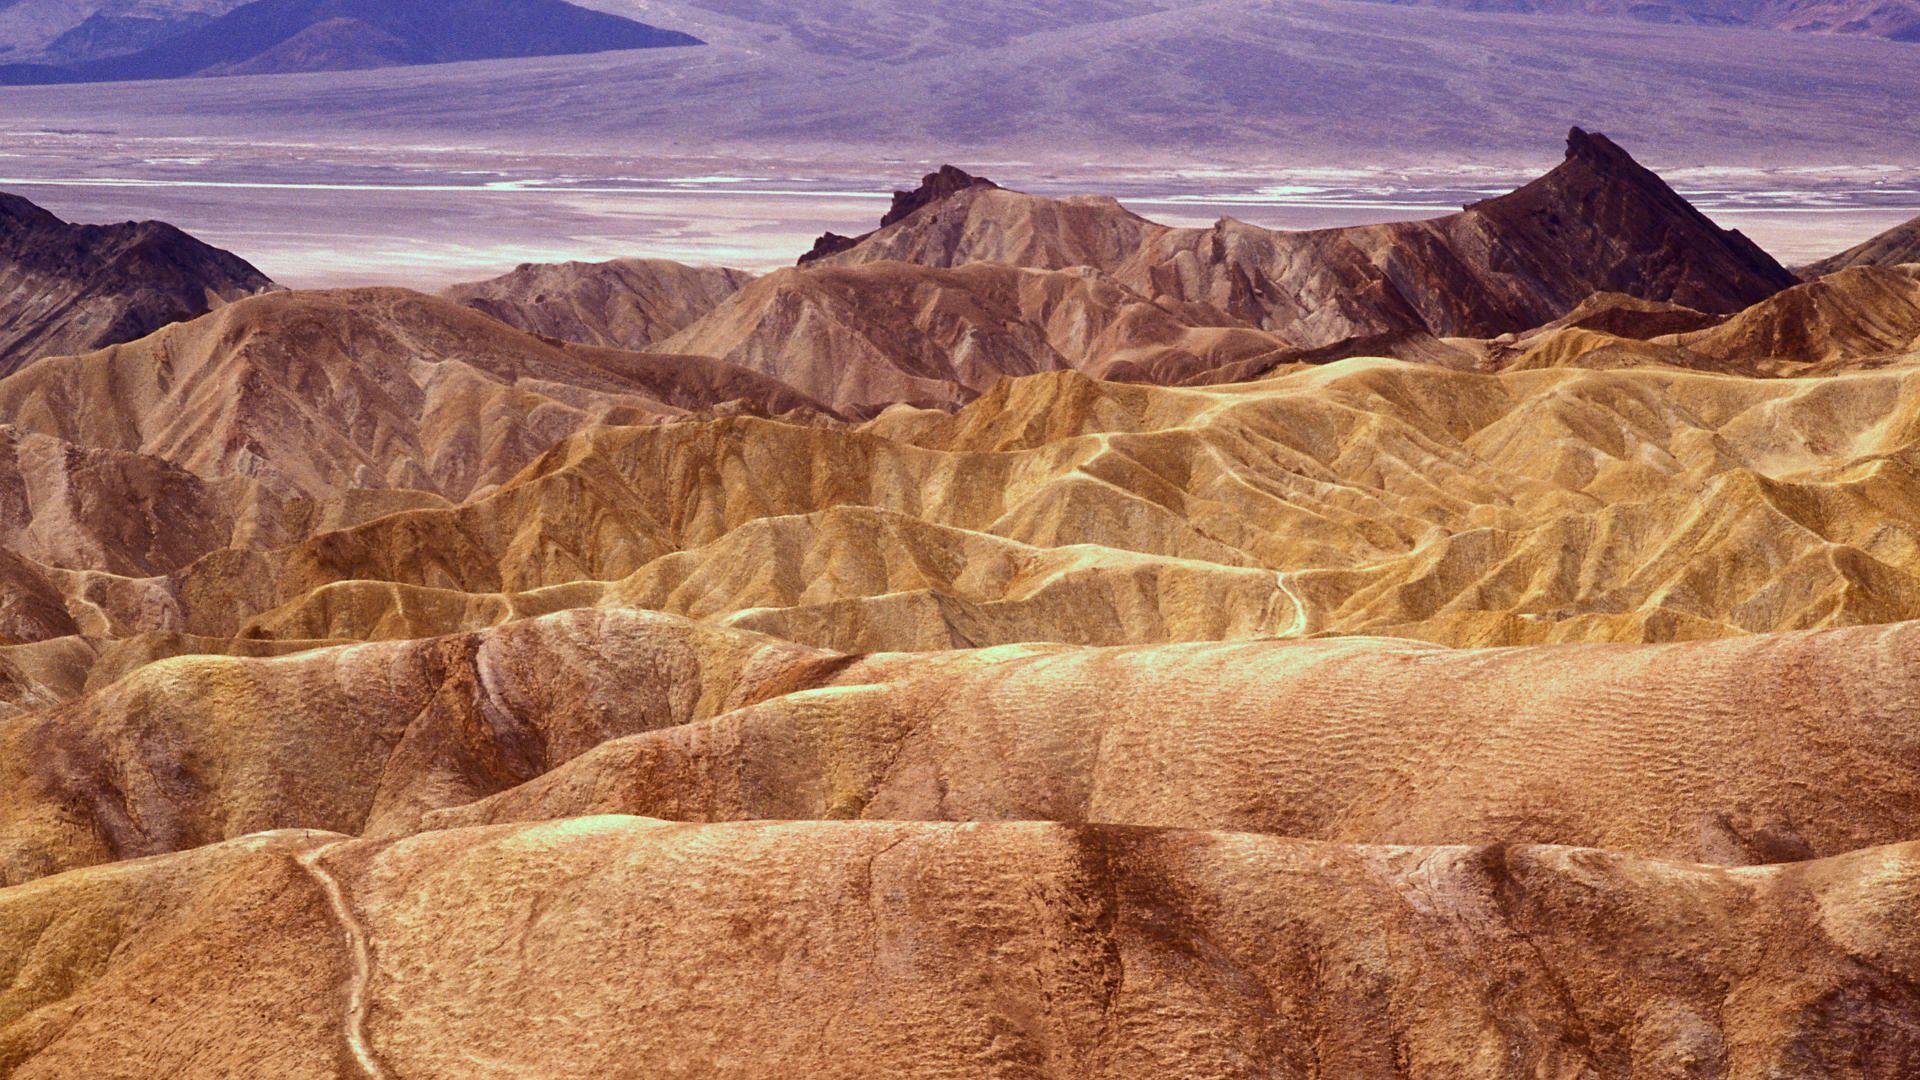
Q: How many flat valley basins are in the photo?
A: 1